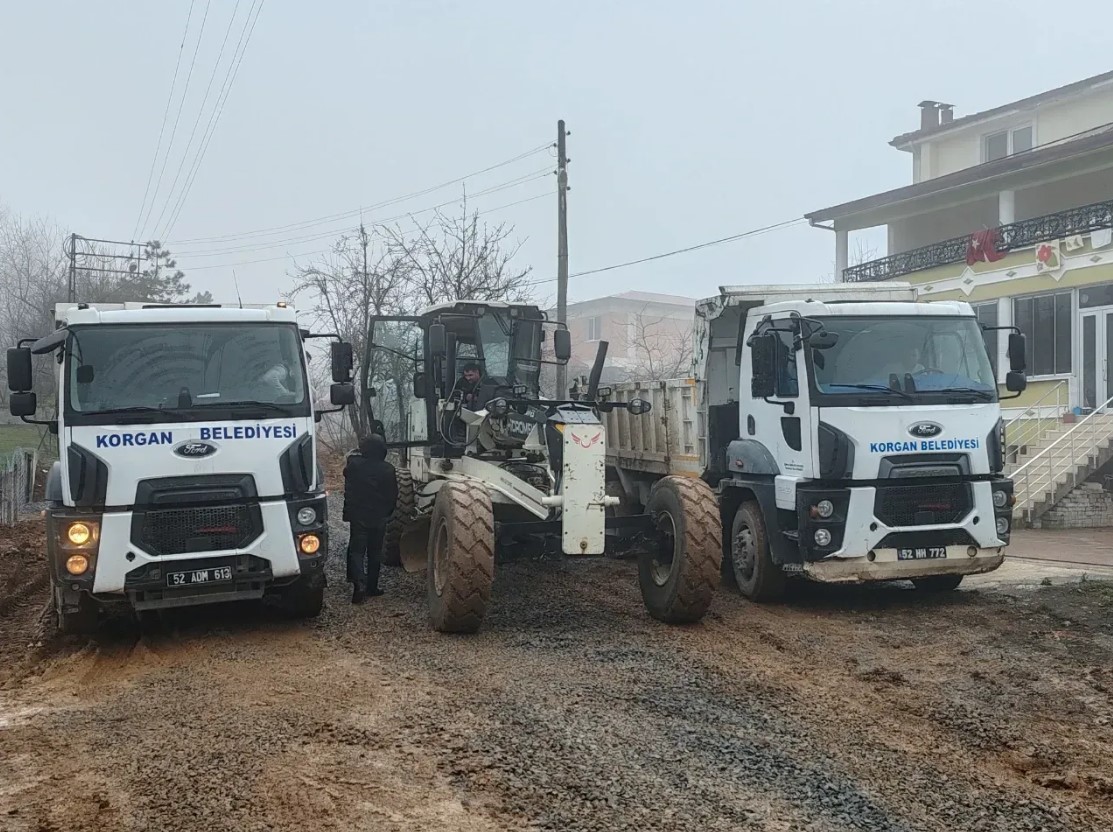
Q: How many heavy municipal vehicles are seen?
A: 3